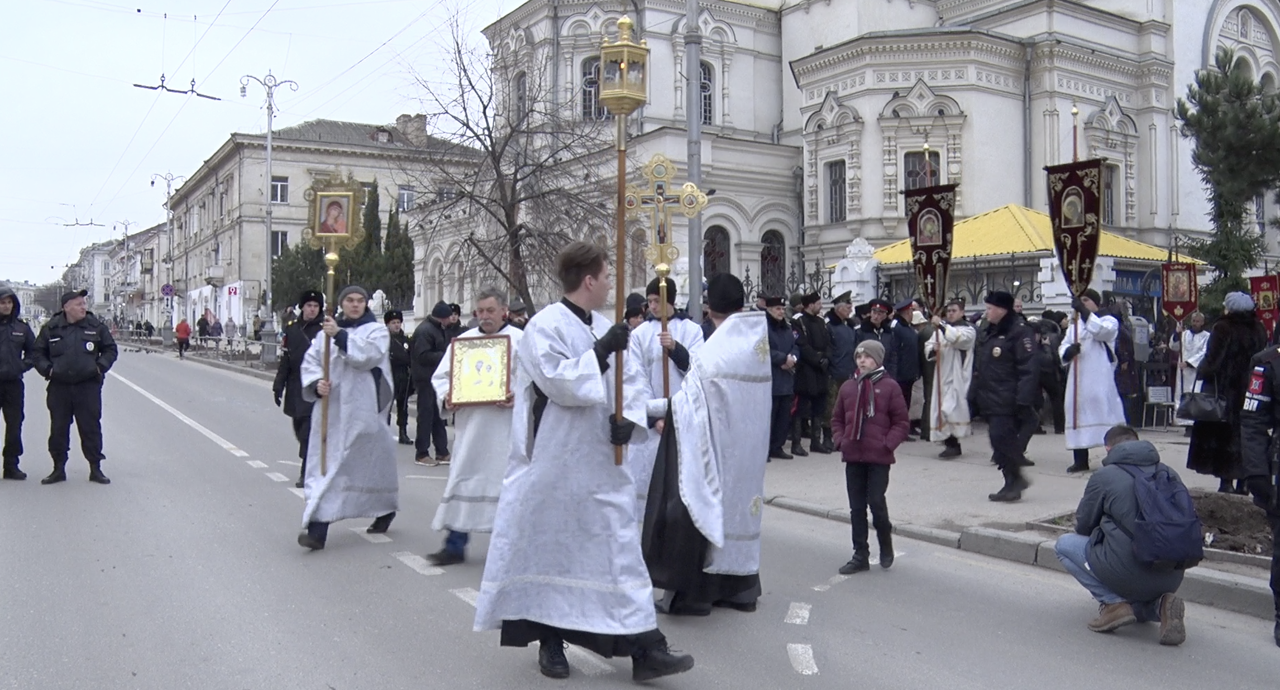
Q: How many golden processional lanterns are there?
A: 1